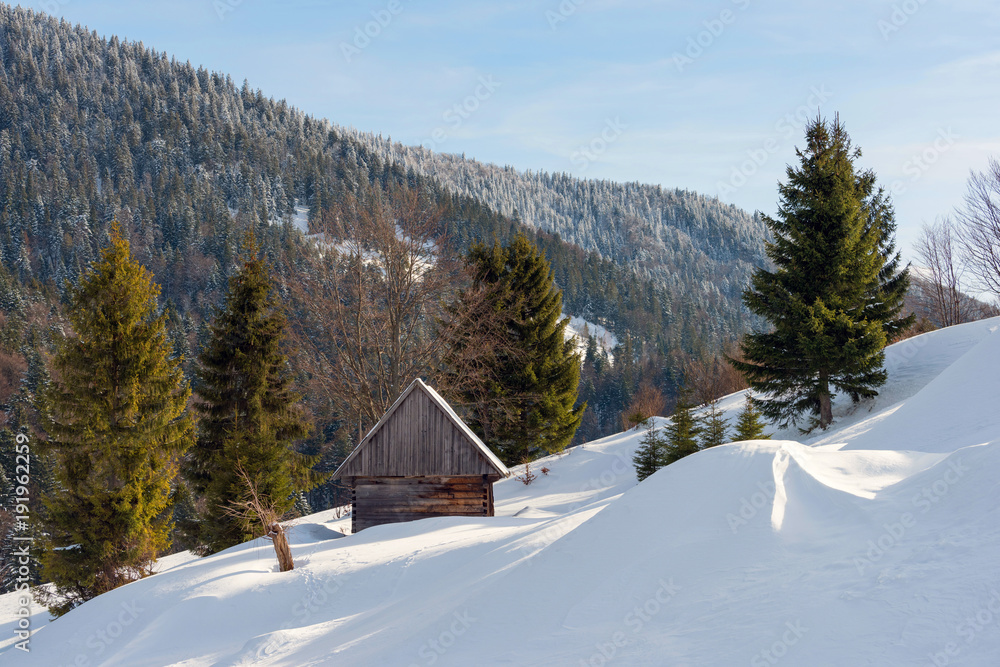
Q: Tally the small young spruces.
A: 4